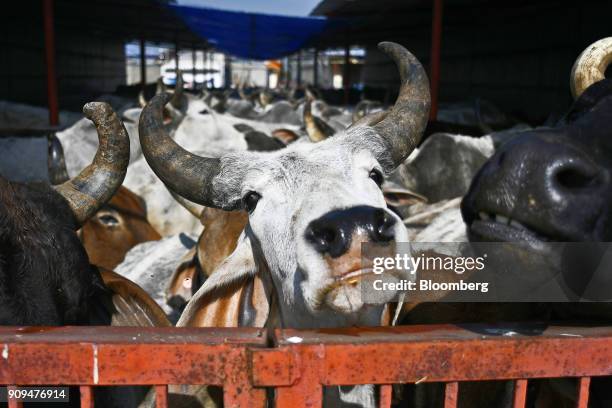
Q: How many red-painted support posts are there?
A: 2